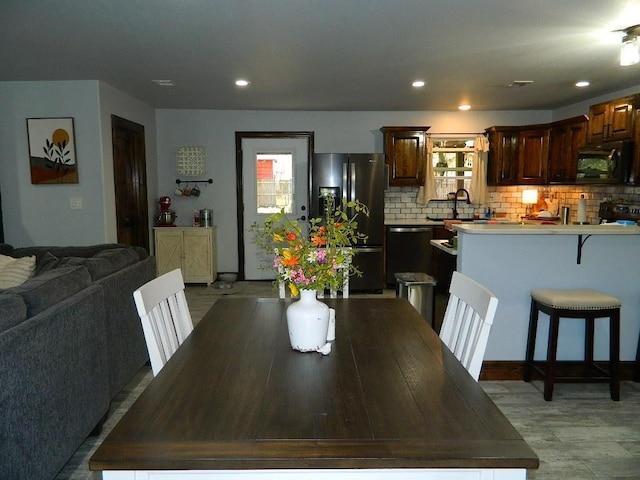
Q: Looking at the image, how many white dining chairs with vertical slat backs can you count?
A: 3